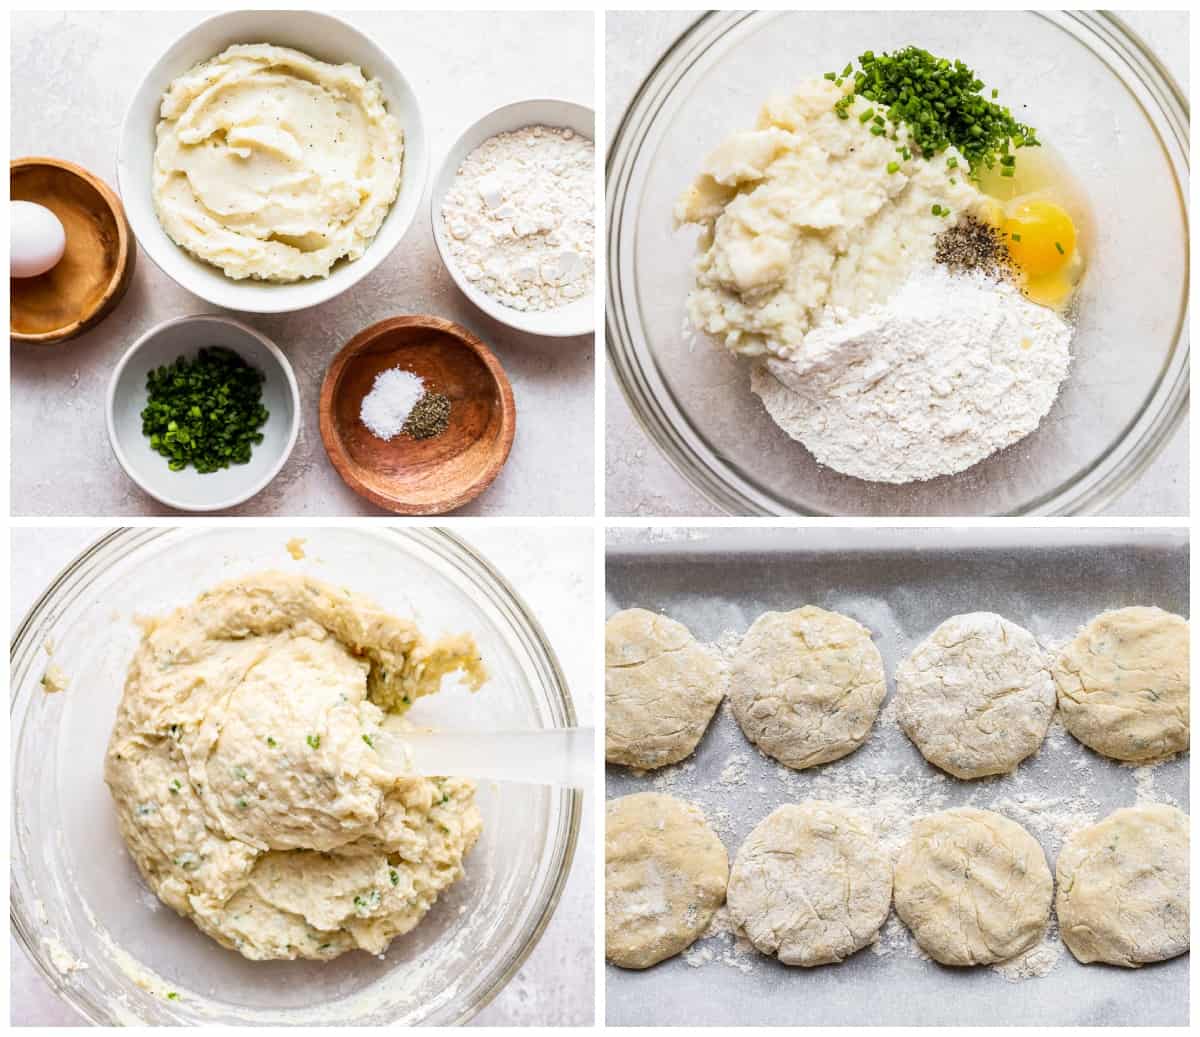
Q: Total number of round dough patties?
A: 8